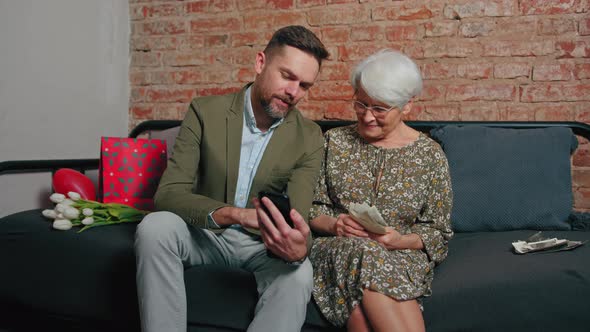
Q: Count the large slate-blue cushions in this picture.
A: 1